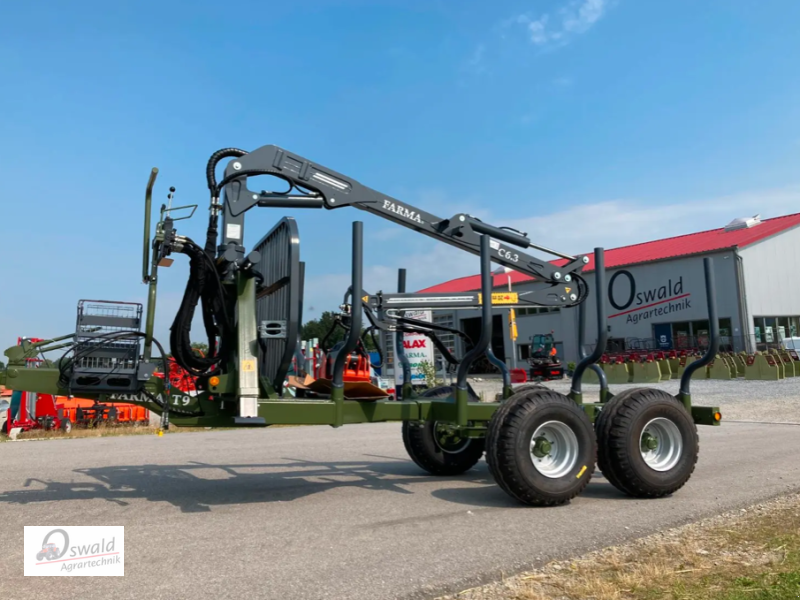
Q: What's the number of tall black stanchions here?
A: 8